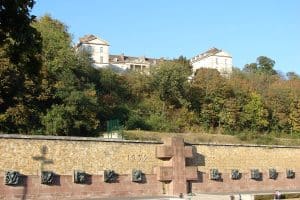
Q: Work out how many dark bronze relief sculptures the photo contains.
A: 10